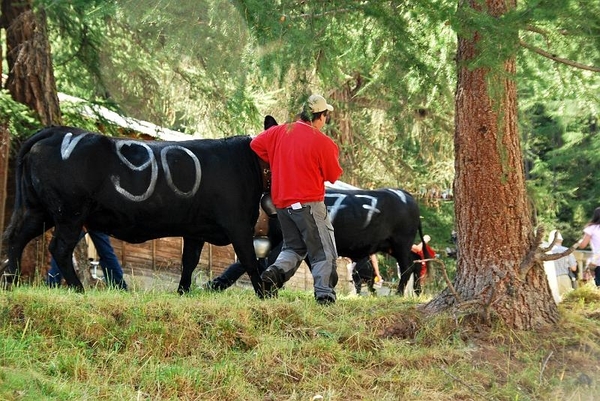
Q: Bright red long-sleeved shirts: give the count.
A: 1